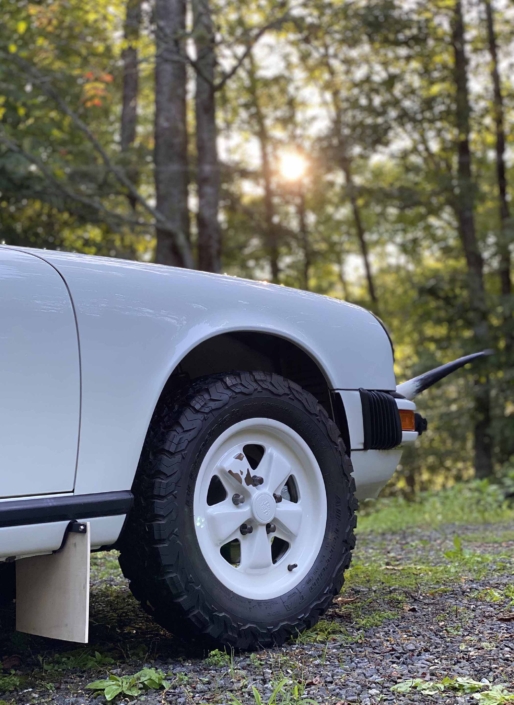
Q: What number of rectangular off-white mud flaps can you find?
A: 1